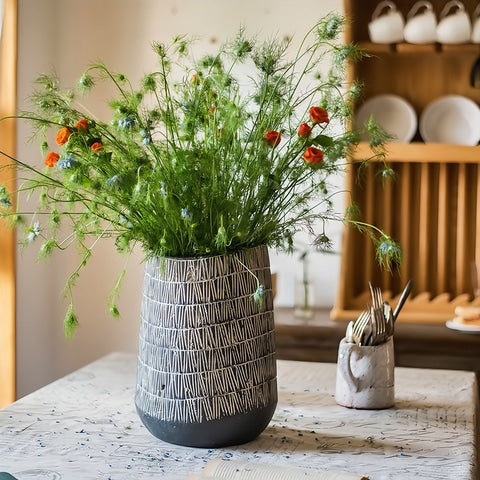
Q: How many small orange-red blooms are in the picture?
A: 8